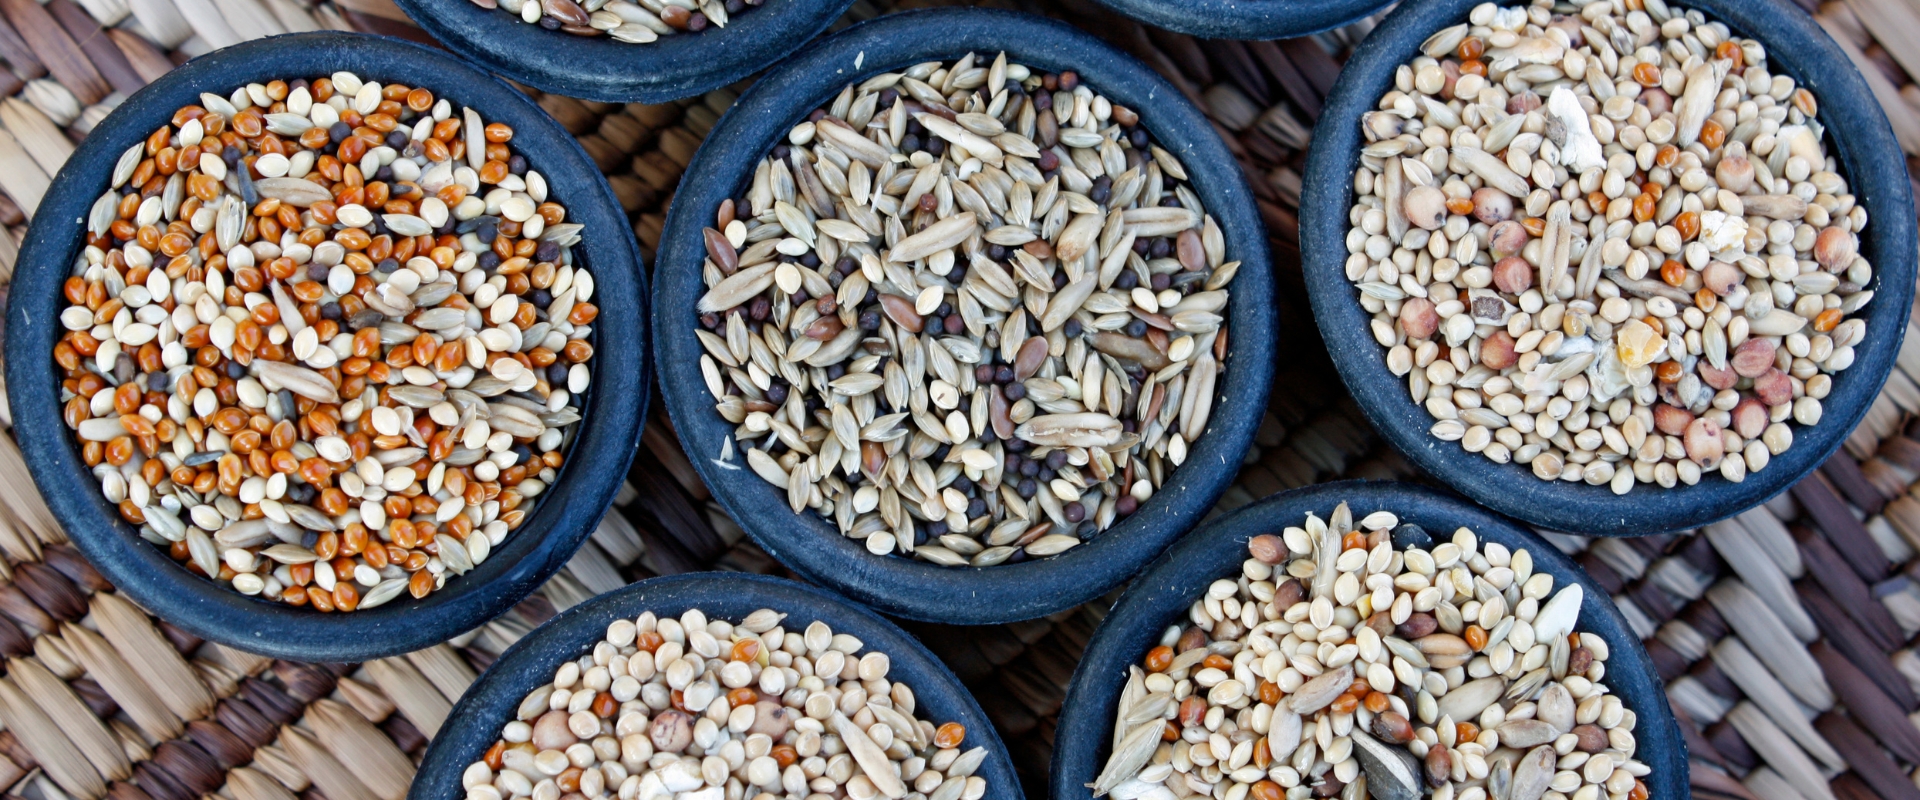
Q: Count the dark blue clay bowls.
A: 7